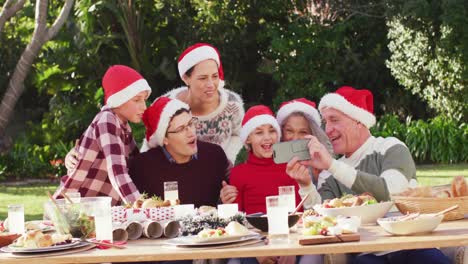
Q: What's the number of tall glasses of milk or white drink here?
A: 5